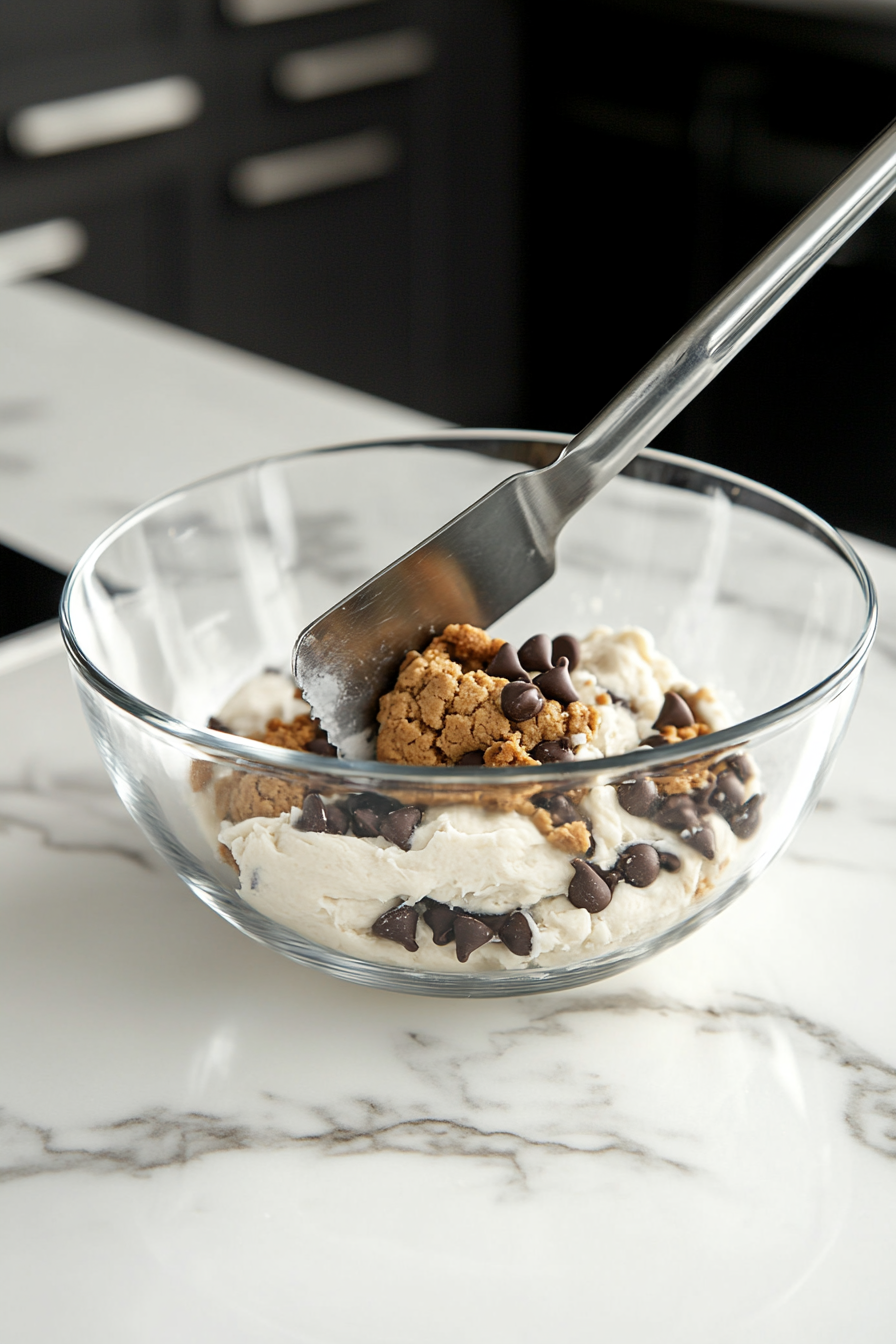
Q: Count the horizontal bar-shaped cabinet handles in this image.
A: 5